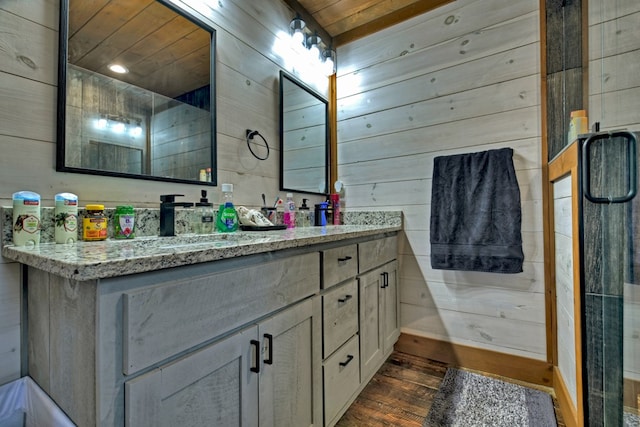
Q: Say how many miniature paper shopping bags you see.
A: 0